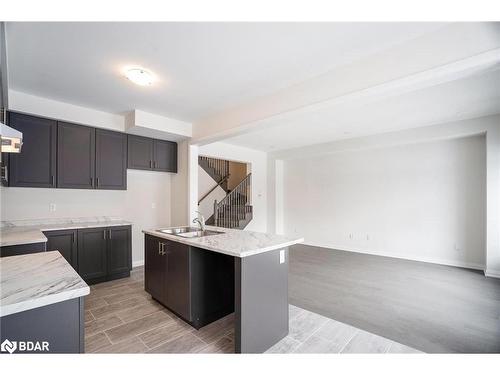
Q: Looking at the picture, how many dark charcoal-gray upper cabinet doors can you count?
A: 5